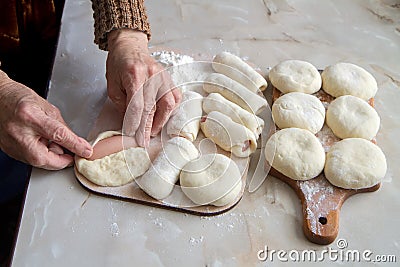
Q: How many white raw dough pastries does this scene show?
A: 14